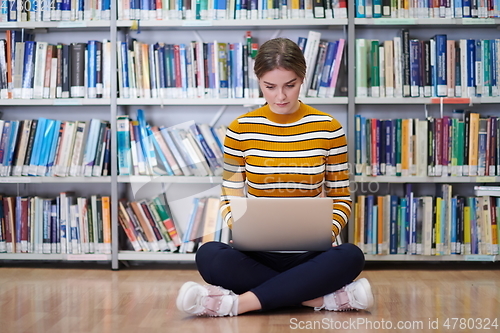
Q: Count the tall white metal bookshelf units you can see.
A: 3